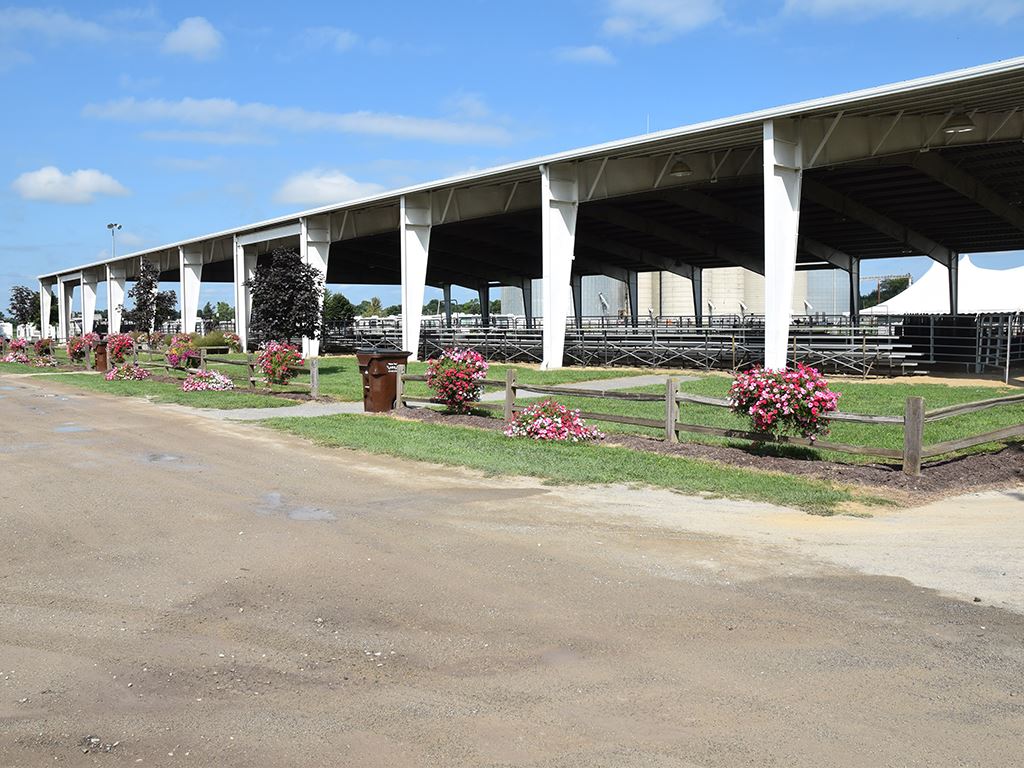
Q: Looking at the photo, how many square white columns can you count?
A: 11